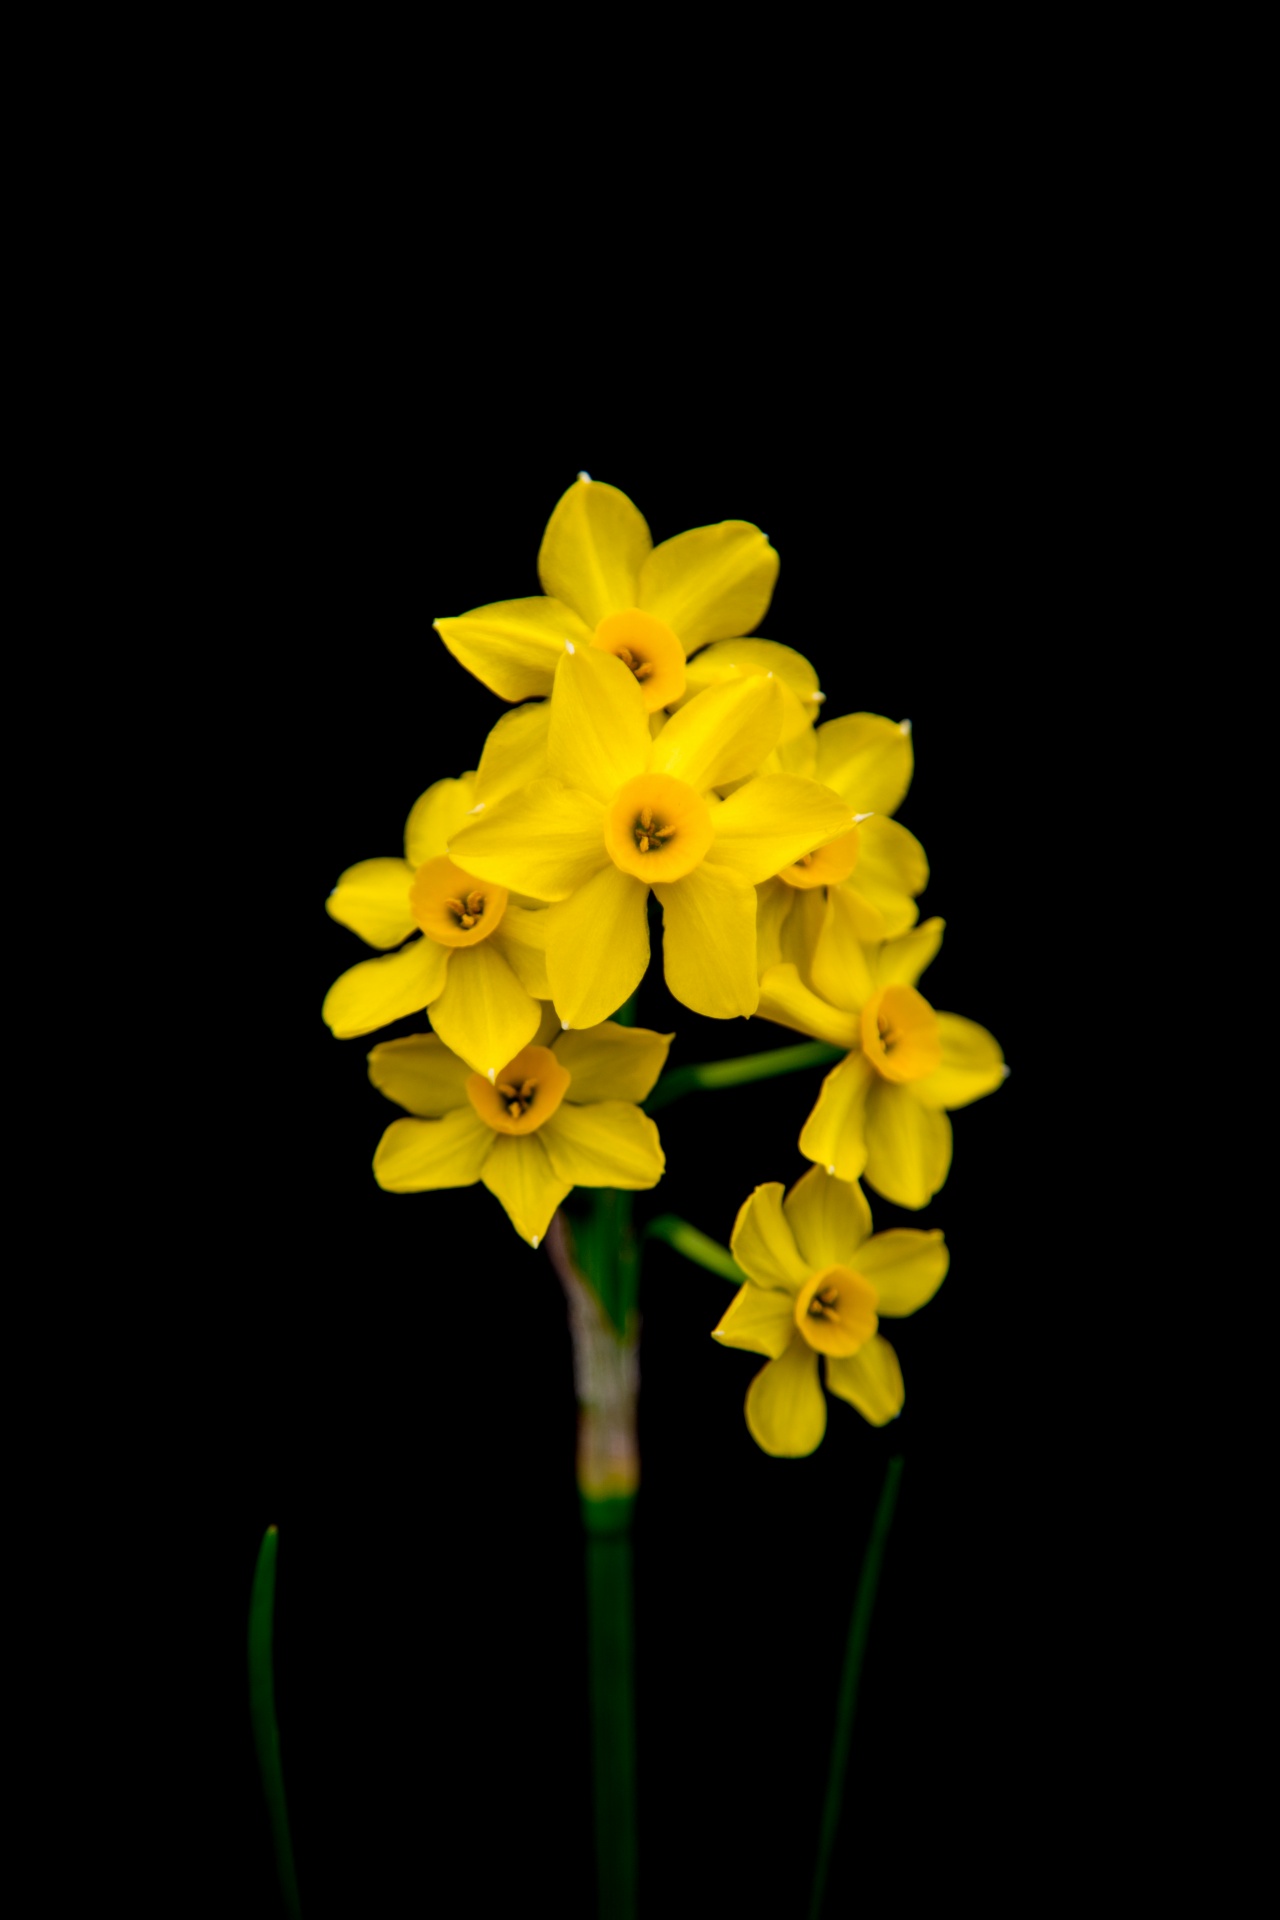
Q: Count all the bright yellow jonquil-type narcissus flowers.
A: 7